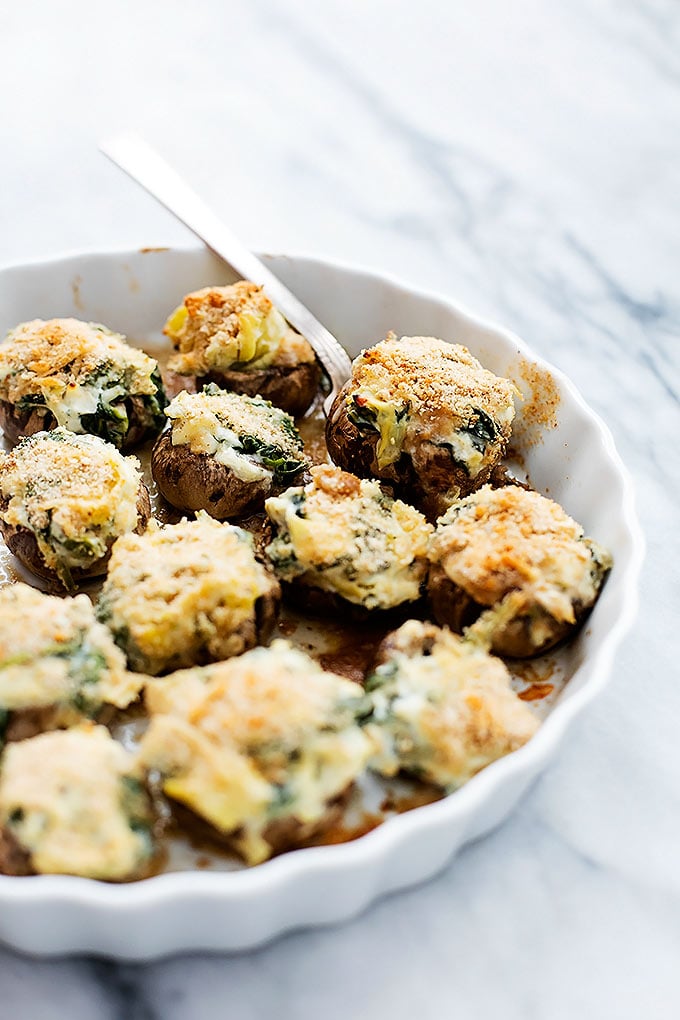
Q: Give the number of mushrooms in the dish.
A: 12